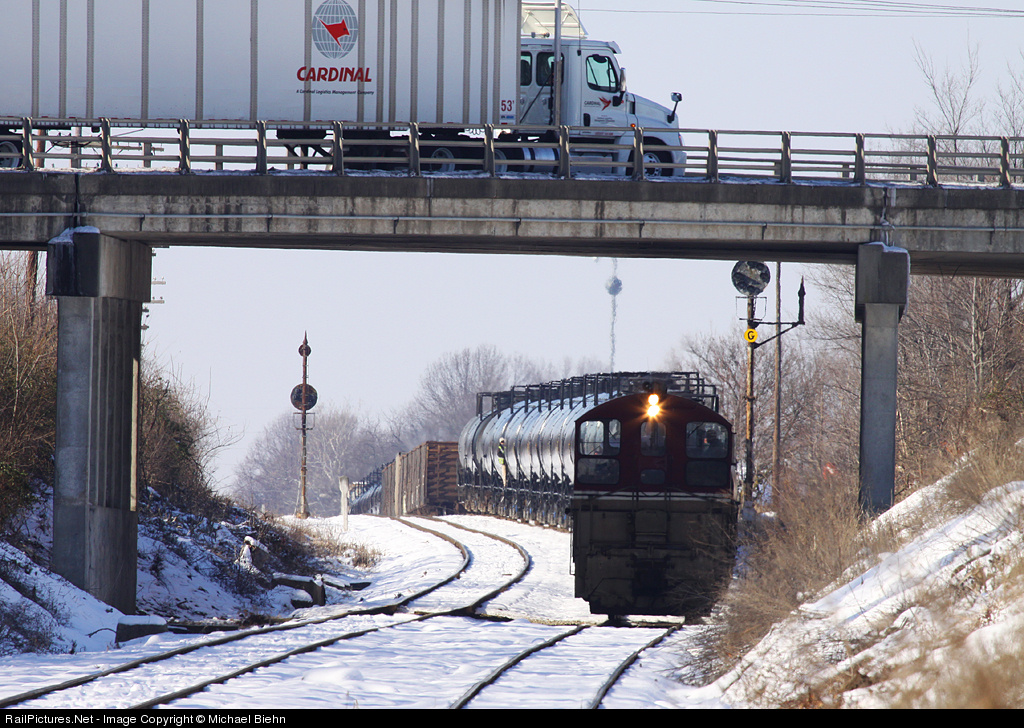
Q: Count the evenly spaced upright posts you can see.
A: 14